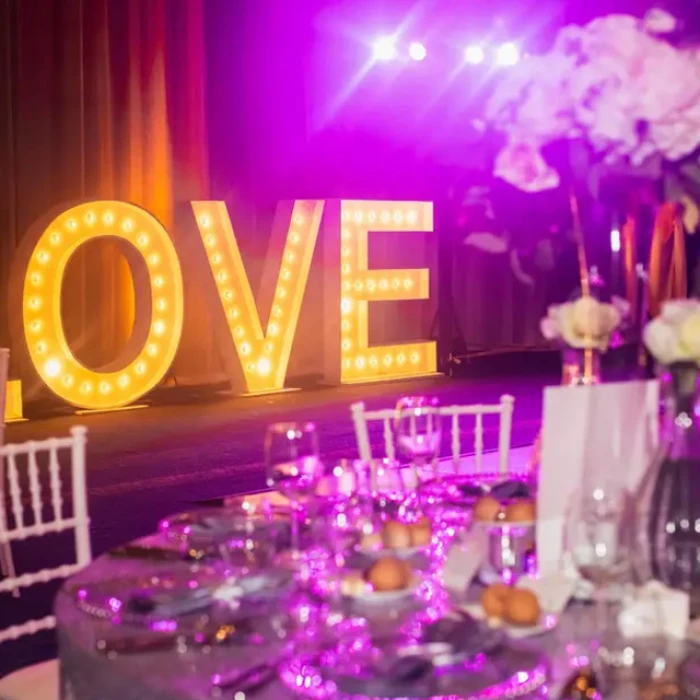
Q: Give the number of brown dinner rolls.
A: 7